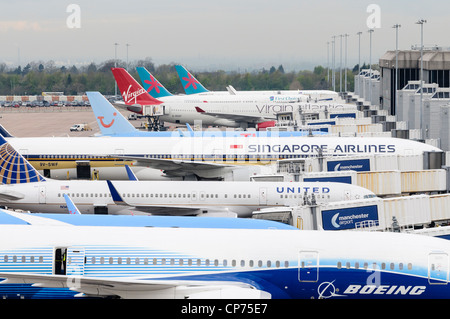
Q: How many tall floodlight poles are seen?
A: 11